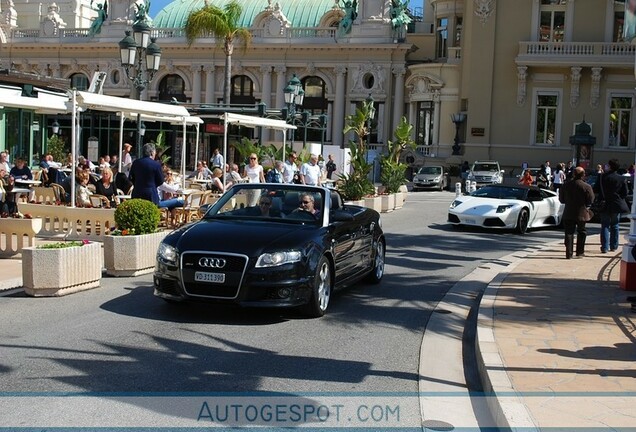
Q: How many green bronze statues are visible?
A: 4